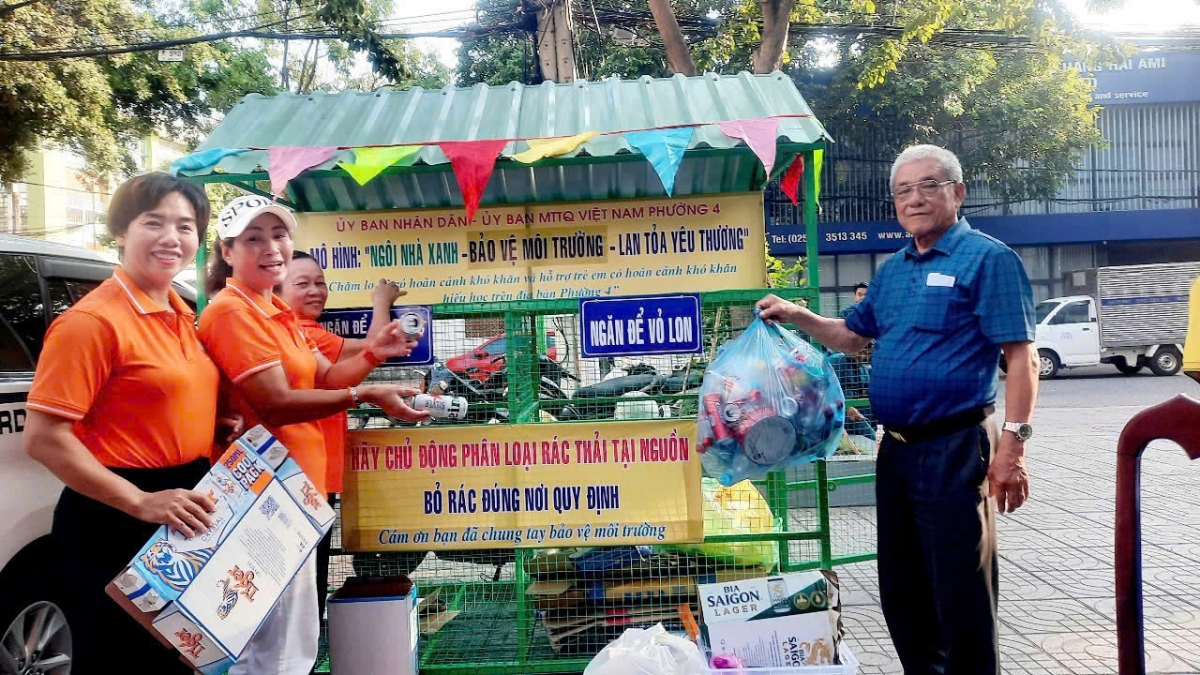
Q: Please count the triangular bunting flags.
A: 9